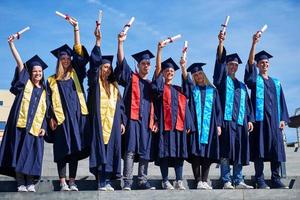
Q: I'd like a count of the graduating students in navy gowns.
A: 8